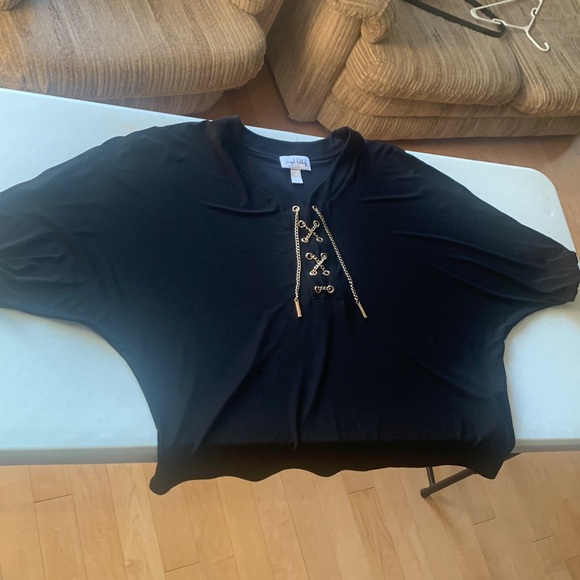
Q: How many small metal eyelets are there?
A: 12